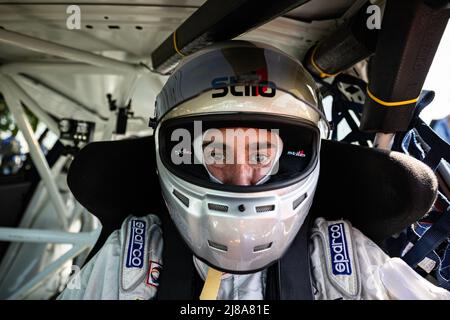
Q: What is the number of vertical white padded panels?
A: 2